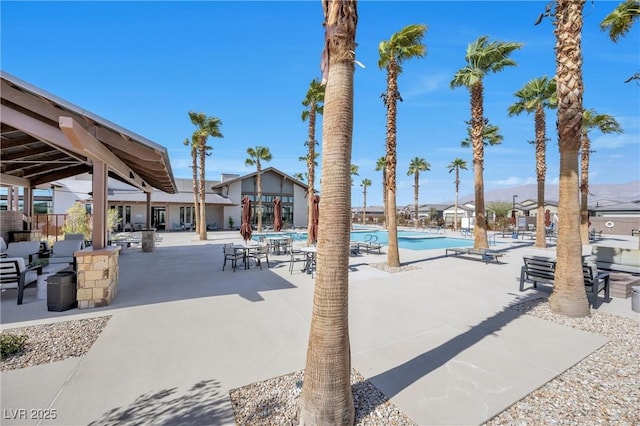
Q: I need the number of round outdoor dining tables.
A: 3